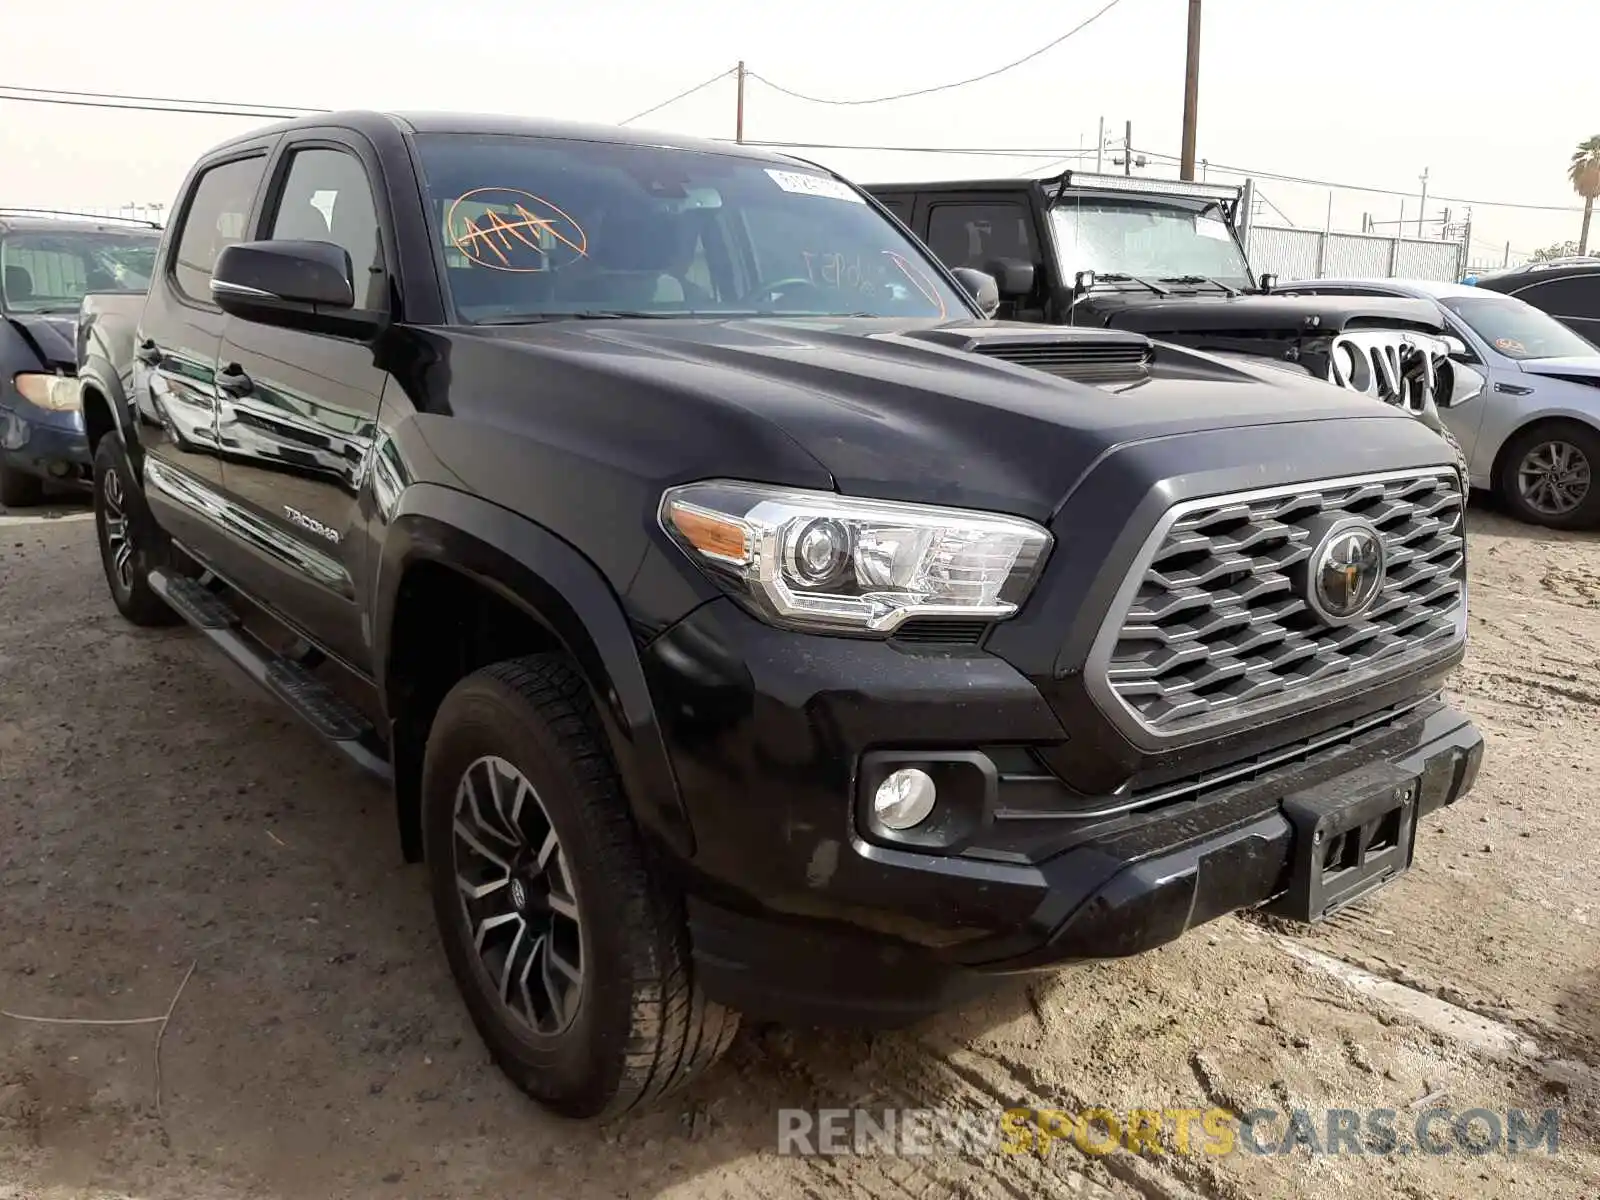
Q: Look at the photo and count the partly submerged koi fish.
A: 0